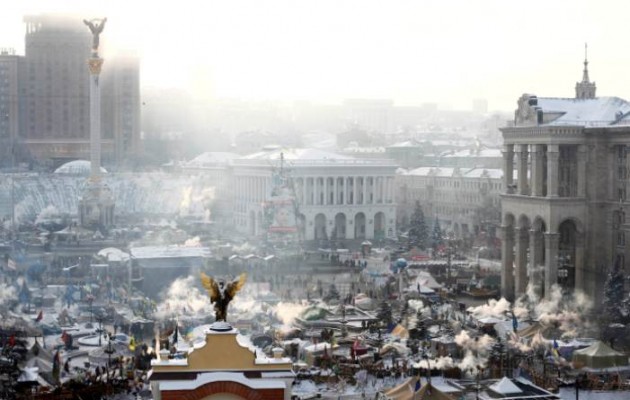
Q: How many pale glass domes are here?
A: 1